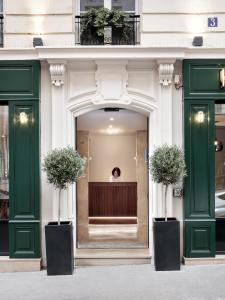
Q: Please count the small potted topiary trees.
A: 2